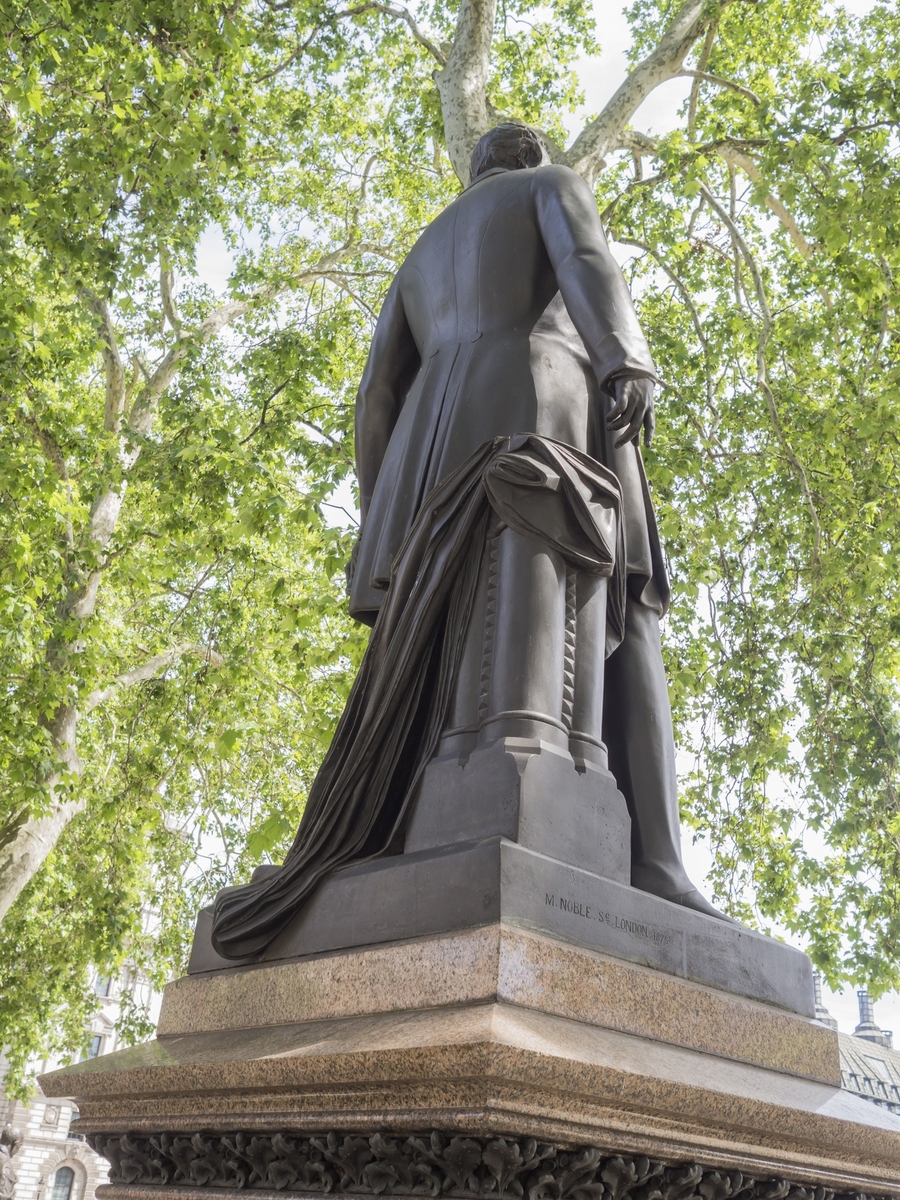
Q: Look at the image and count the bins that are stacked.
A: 0